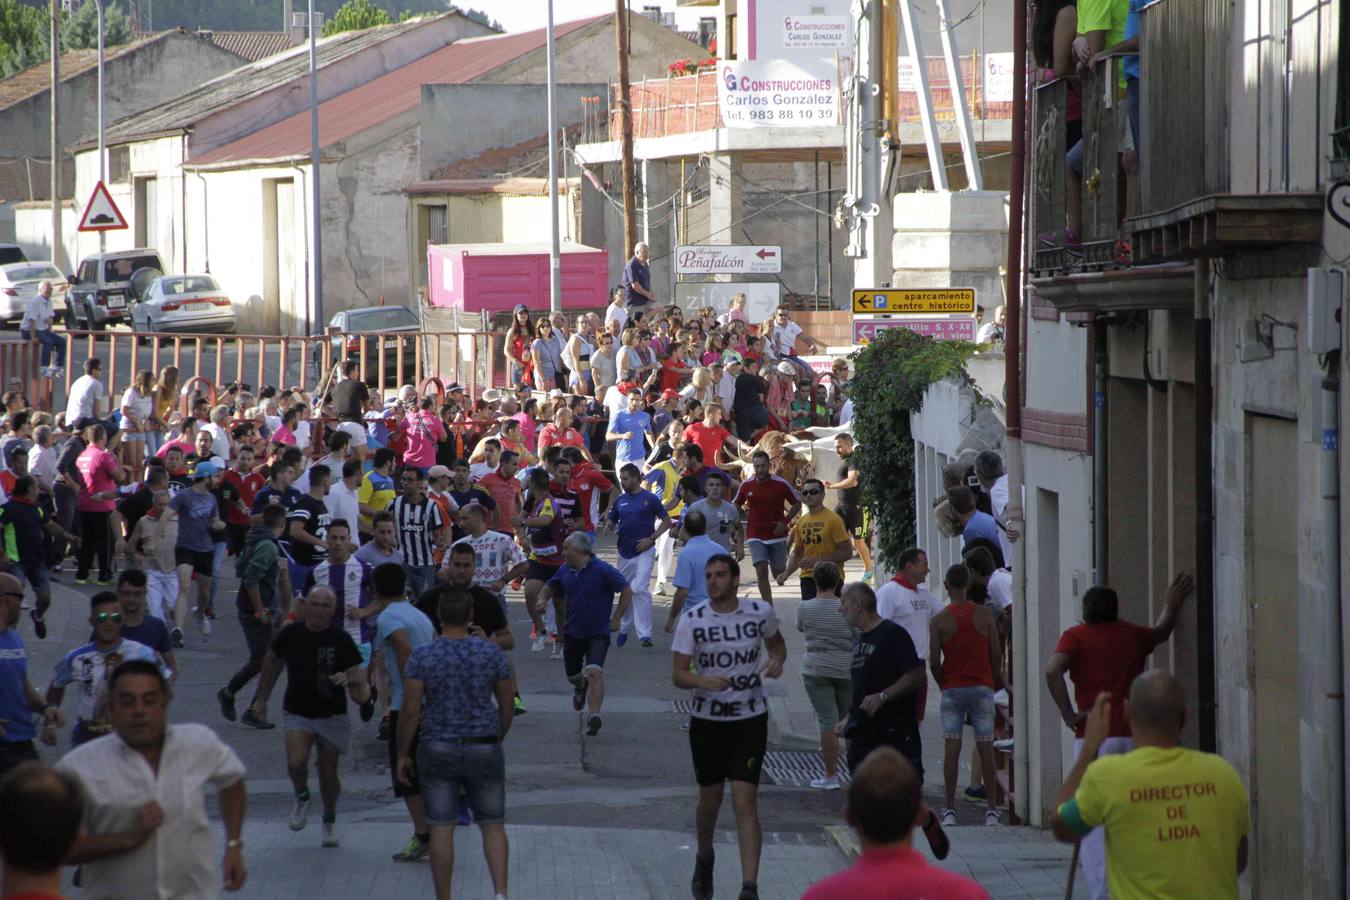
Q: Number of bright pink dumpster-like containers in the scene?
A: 1